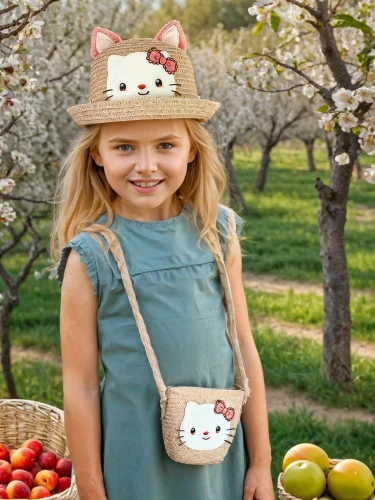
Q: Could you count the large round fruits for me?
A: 3